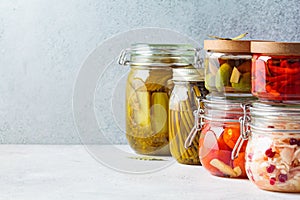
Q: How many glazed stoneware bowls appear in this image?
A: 0